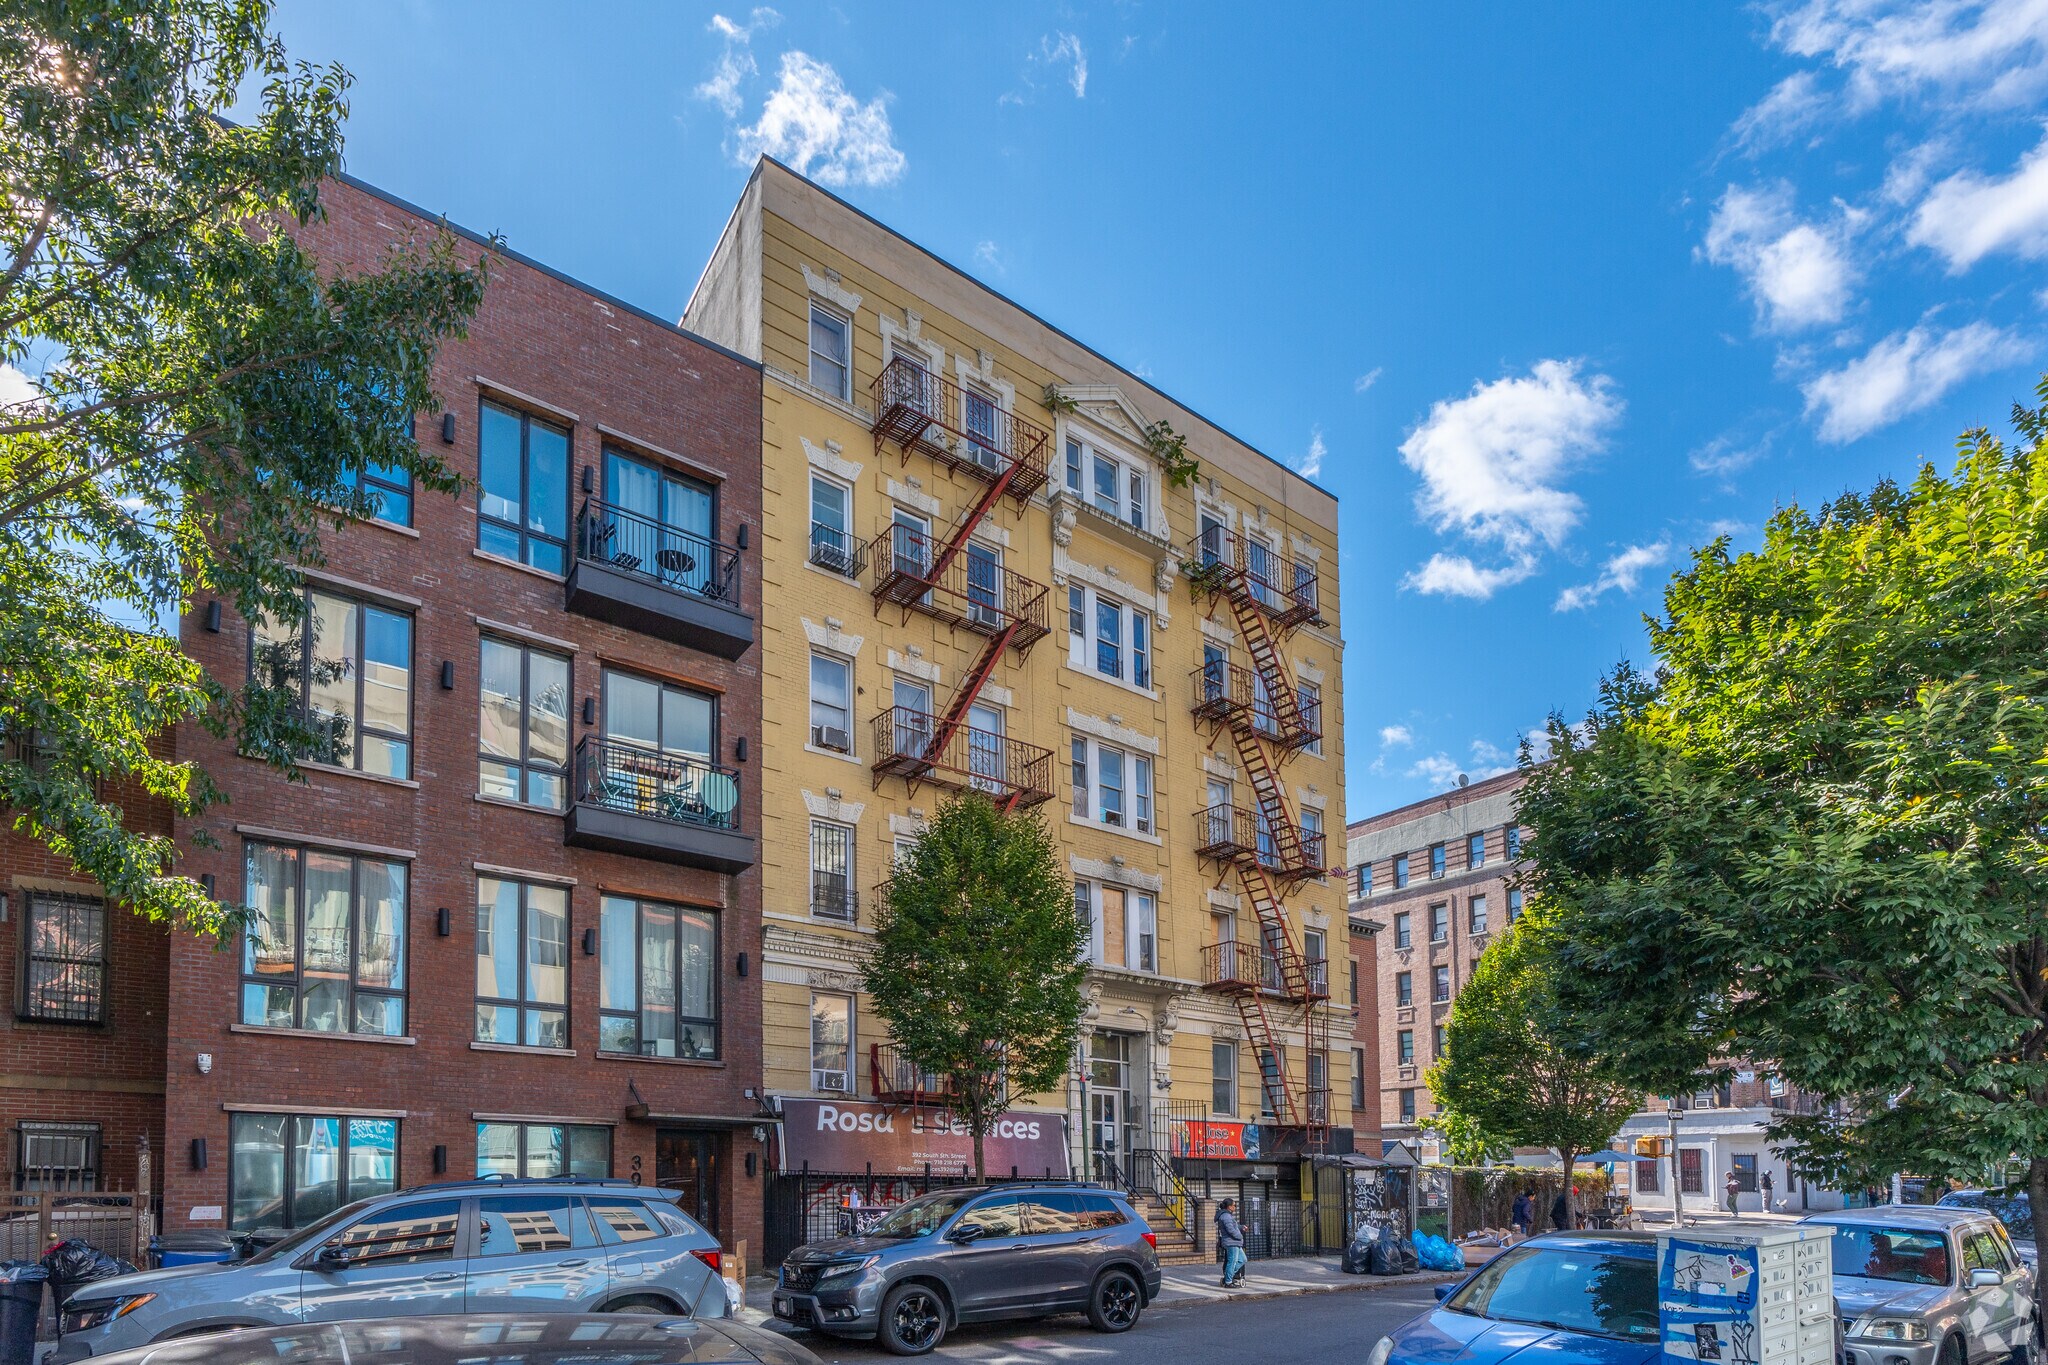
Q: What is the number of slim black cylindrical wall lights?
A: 14